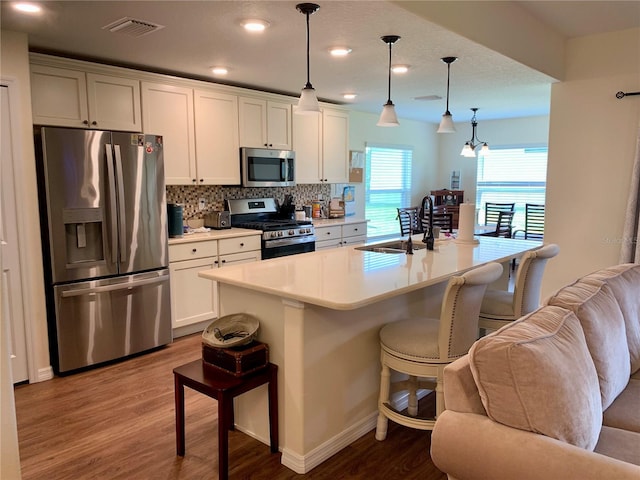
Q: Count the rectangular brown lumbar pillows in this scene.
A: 0